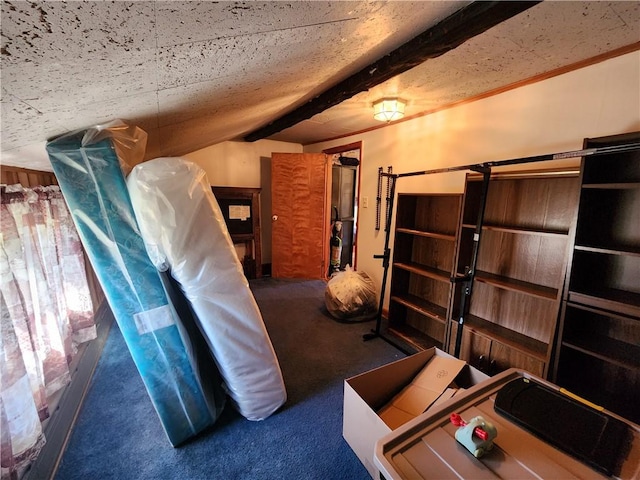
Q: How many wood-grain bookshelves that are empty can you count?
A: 3